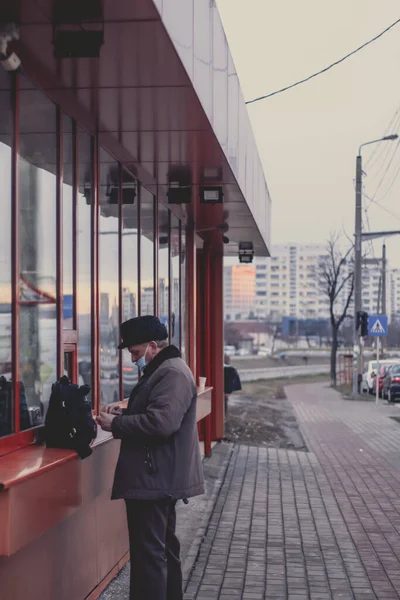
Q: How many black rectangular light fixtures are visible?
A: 4